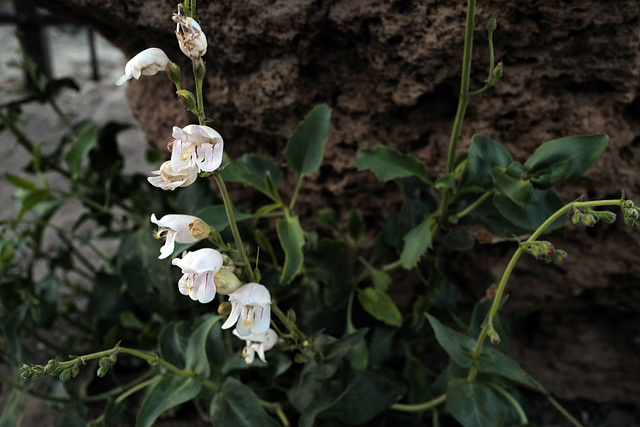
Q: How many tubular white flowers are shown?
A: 8